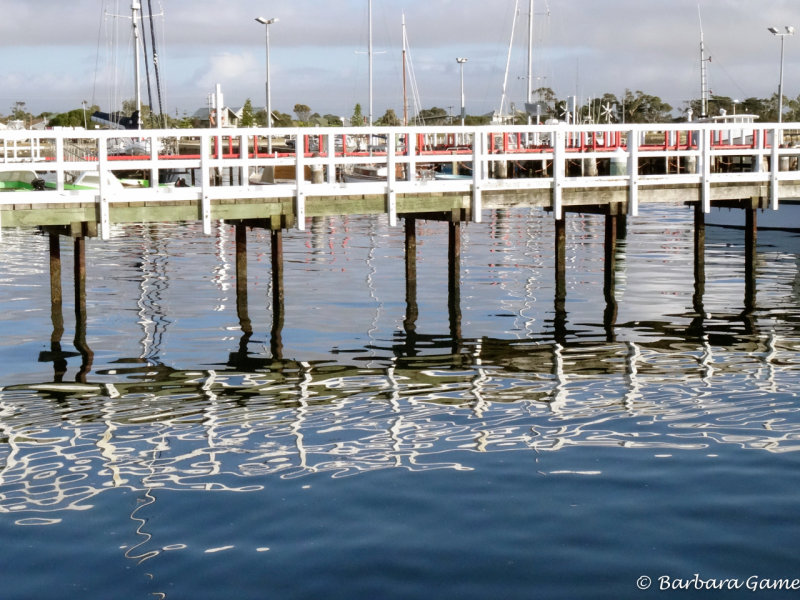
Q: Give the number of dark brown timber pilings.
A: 10